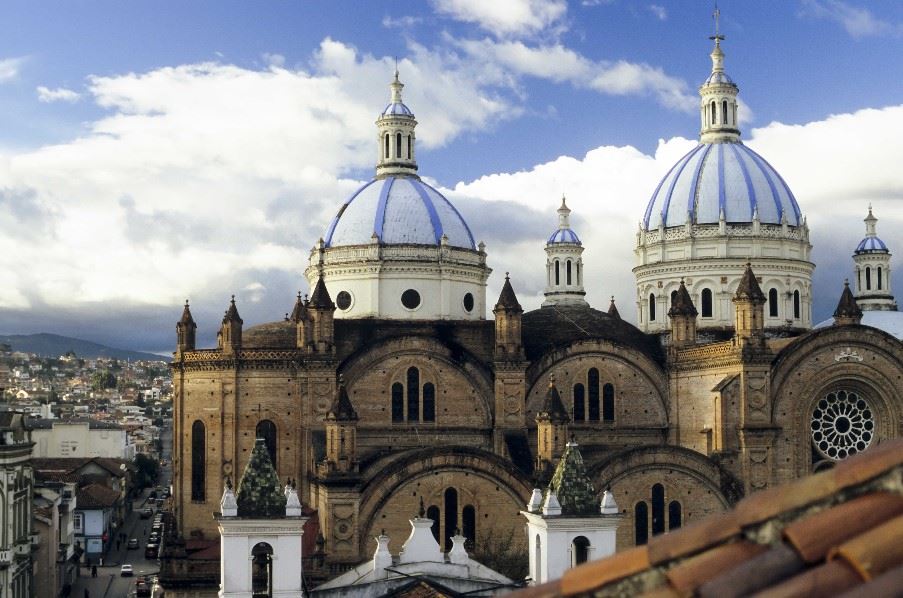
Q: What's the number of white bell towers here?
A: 2